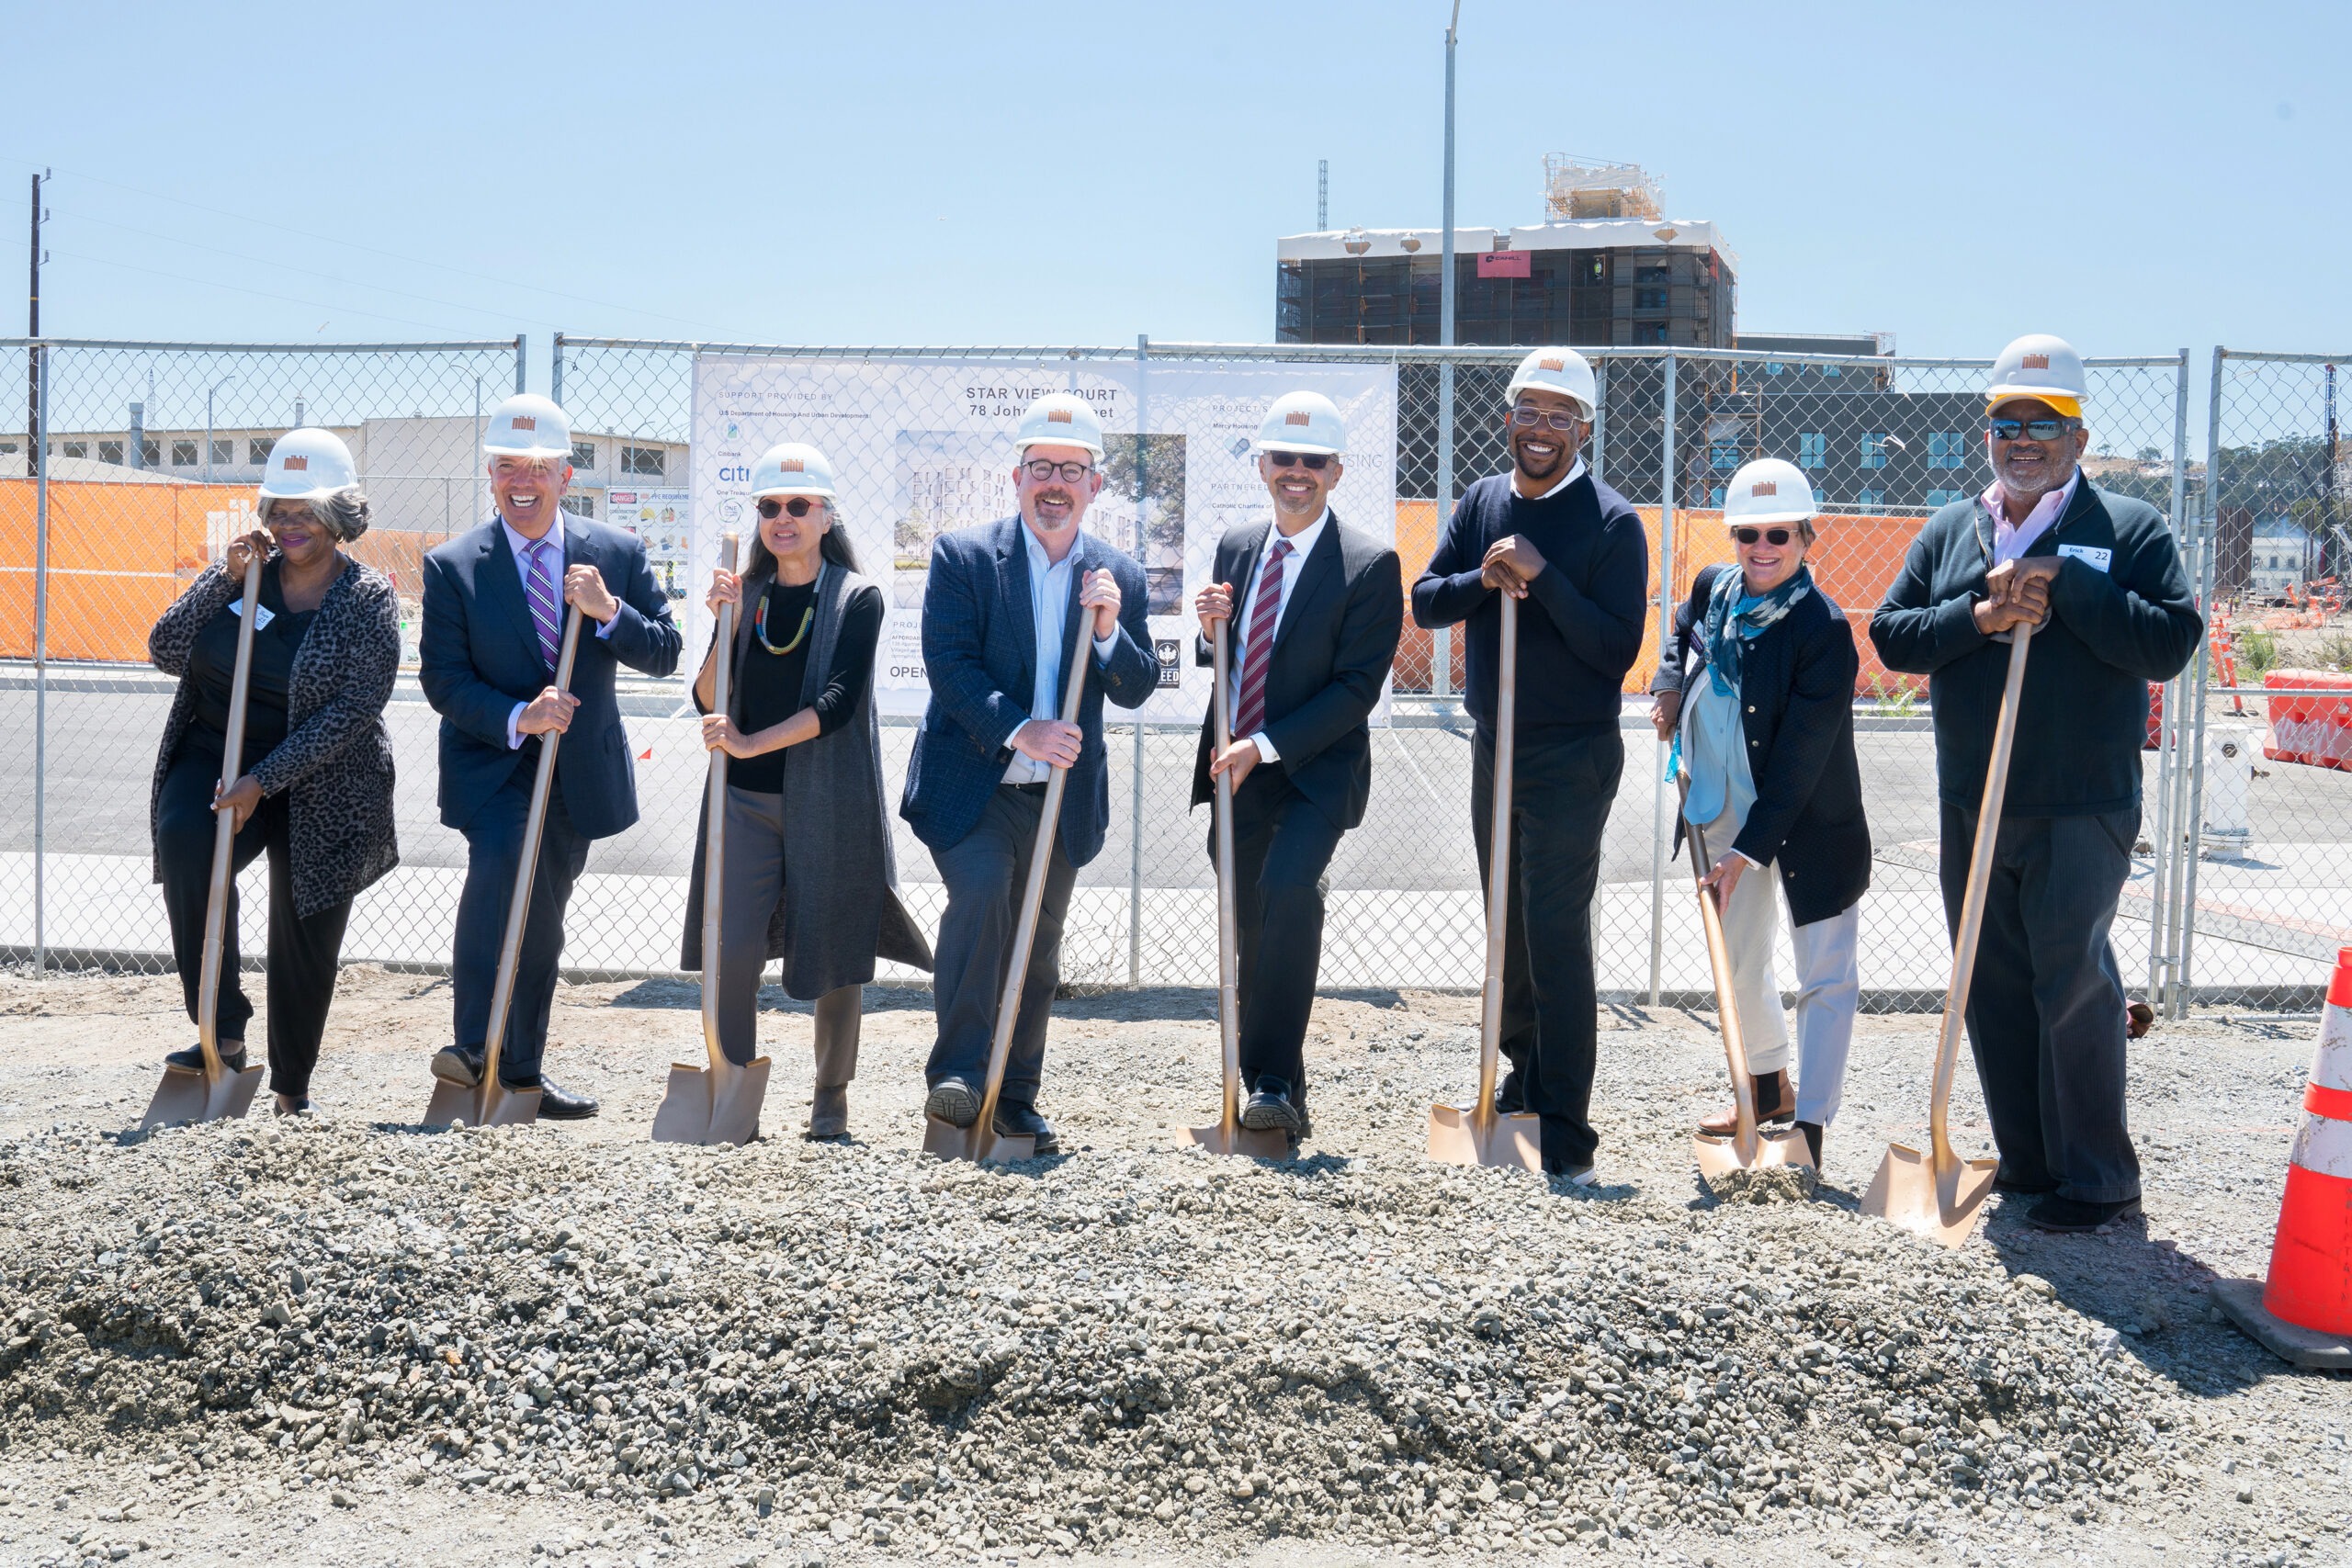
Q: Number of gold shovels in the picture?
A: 8